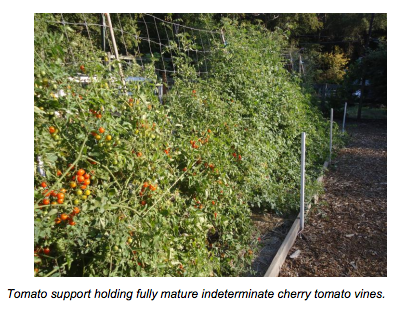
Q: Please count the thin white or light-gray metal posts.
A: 3